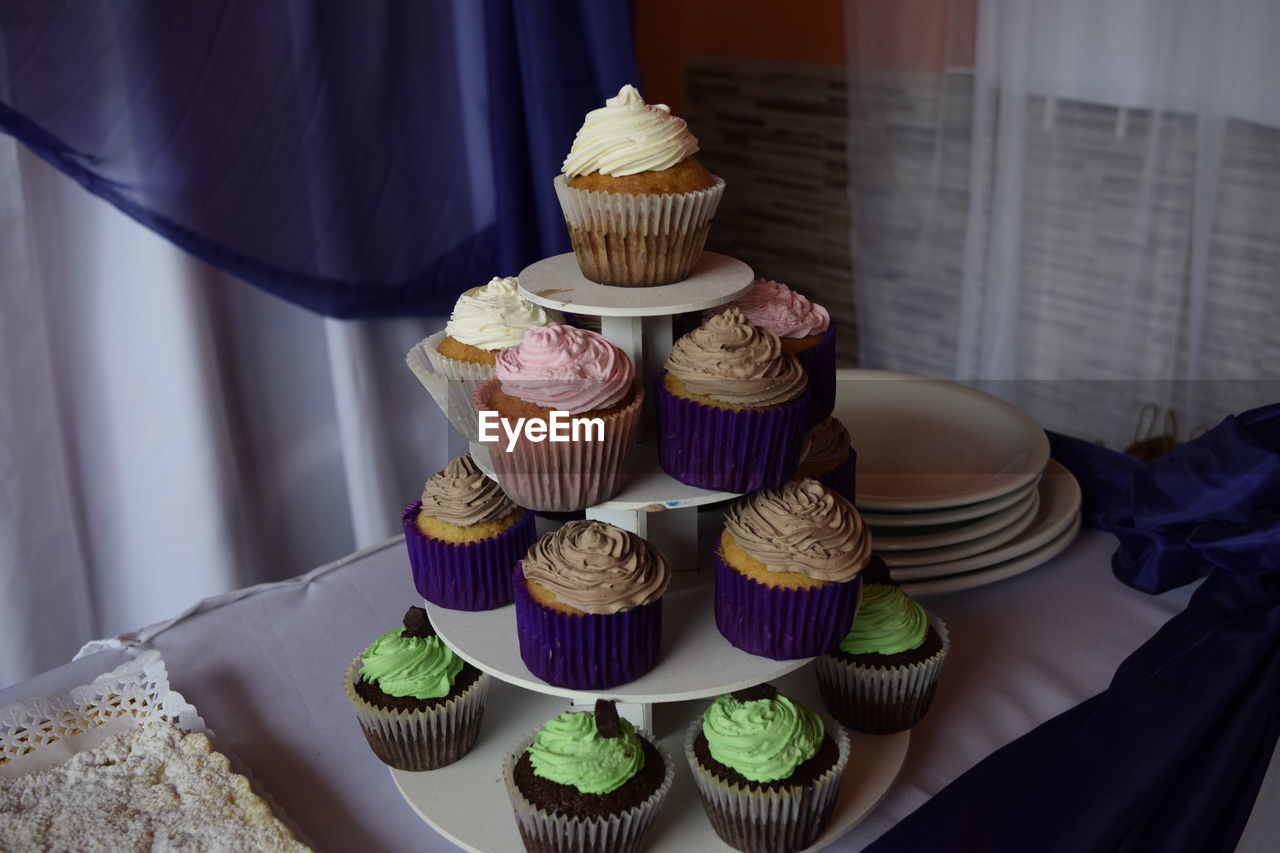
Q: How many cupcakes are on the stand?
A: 13